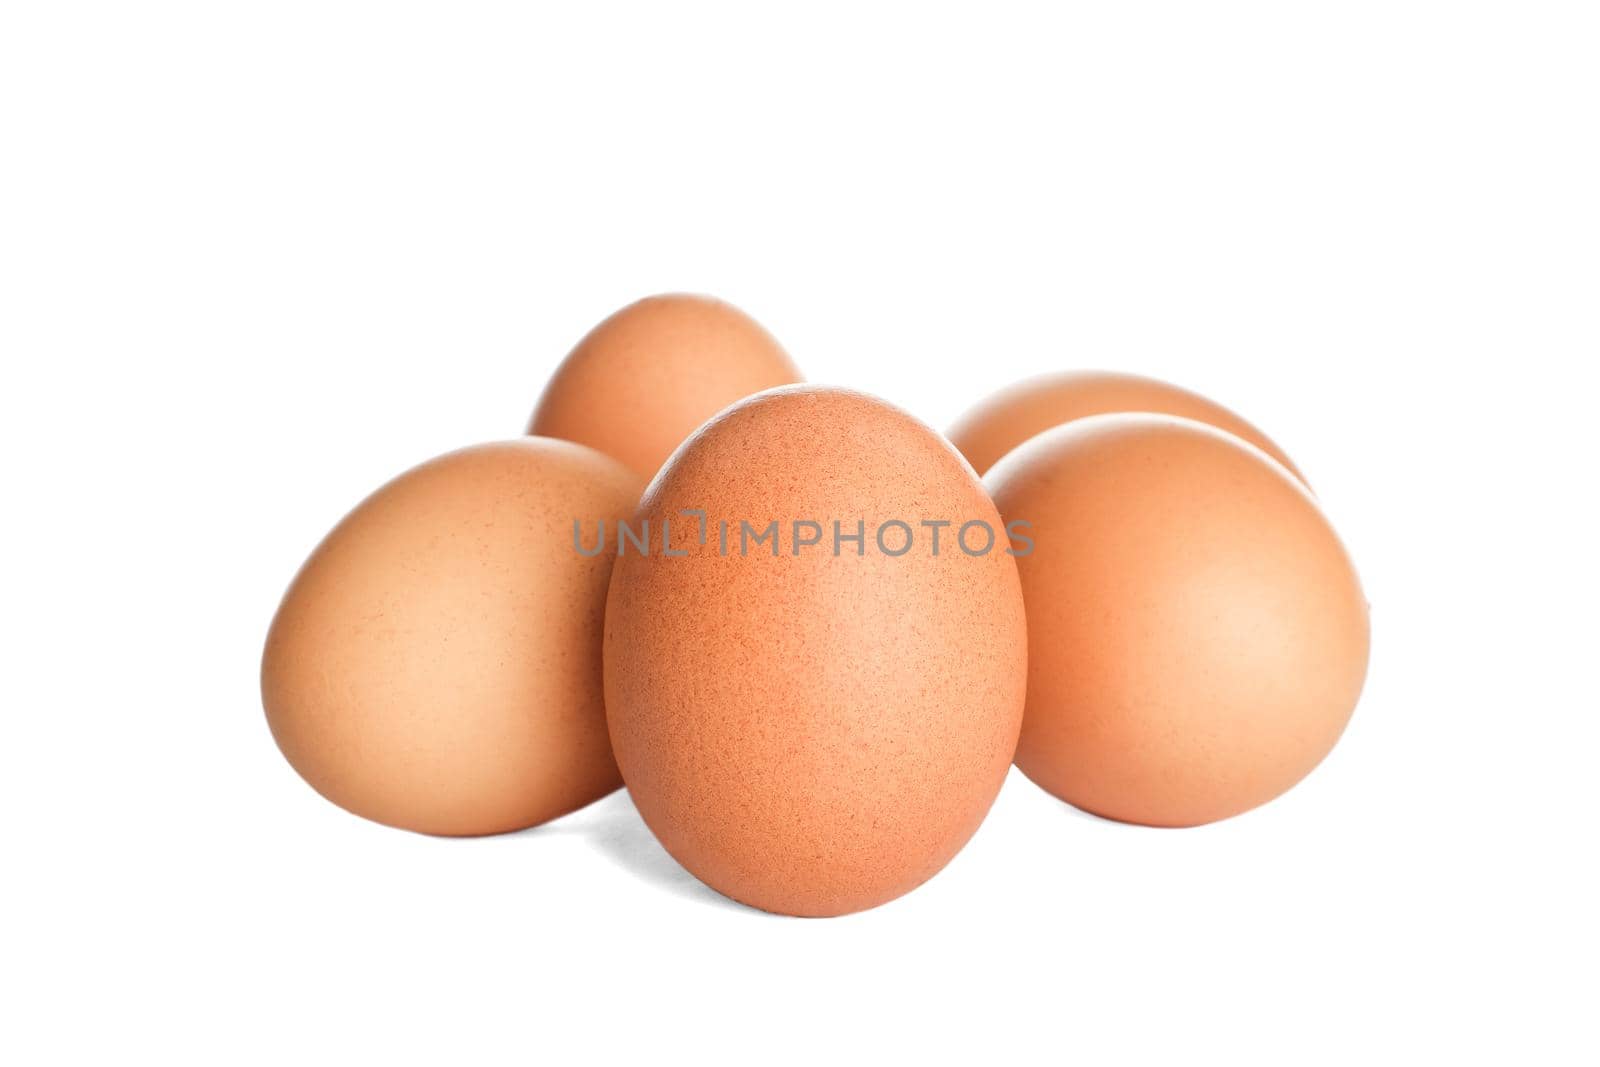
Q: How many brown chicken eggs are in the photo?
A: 5